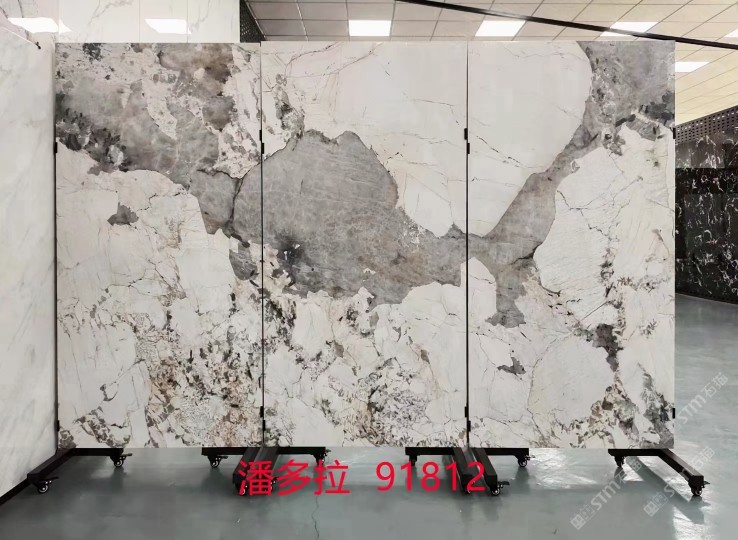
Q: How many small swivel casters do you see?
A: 12